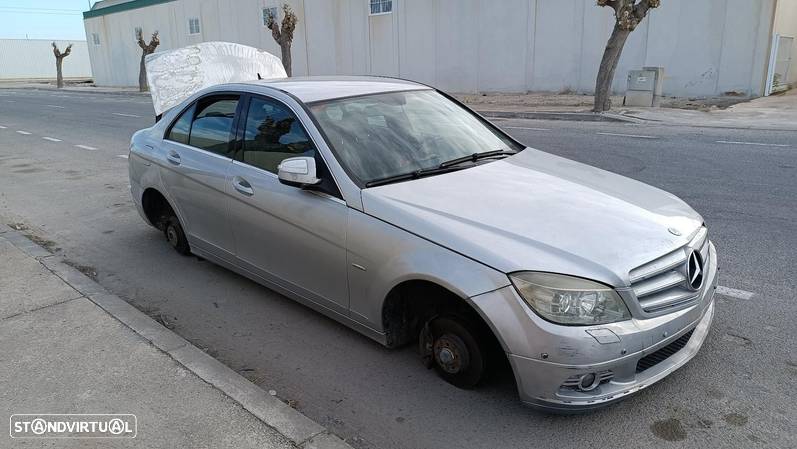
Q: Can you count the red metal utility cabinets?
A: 0